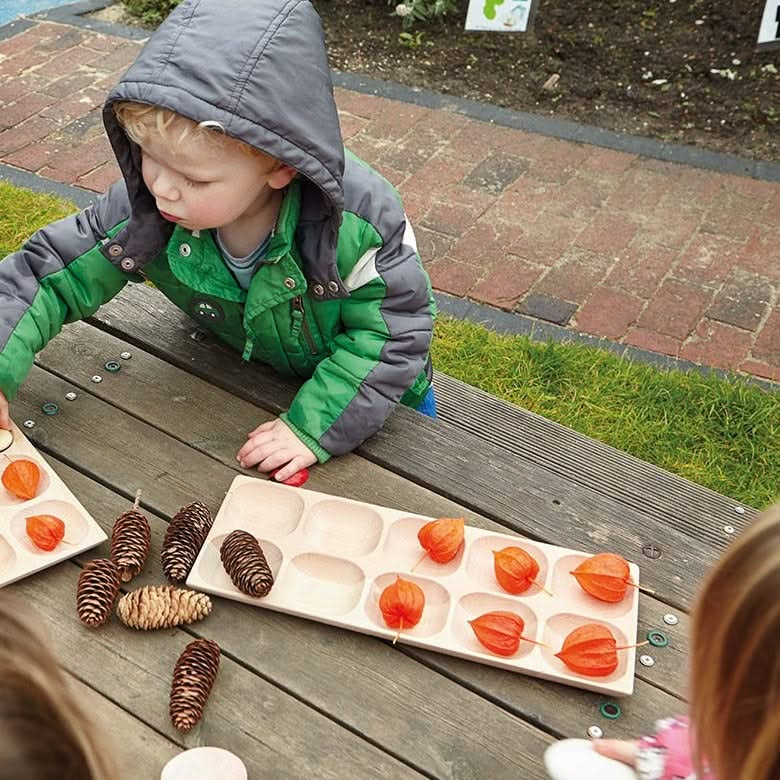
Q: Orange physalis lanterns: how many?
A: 8